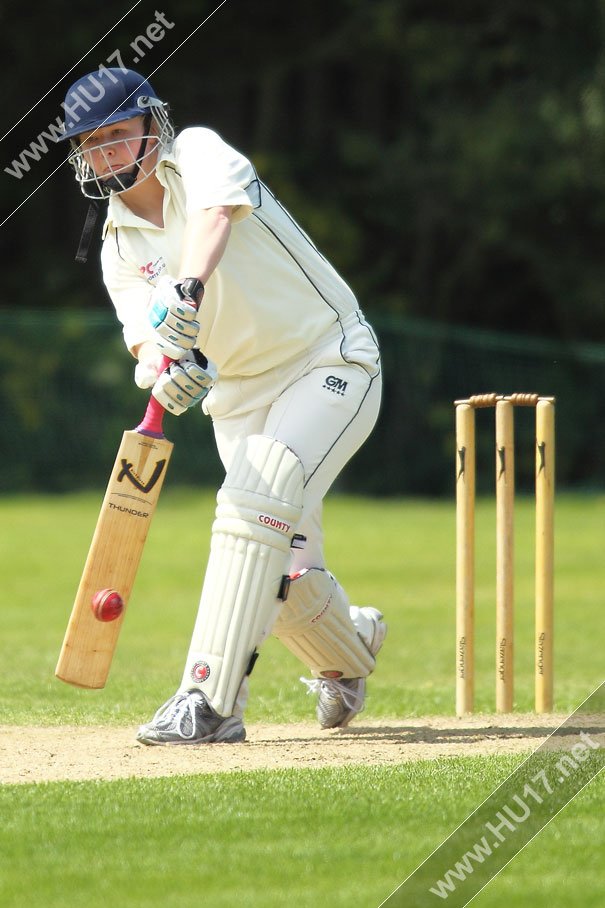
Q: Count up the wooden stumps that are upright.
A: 3